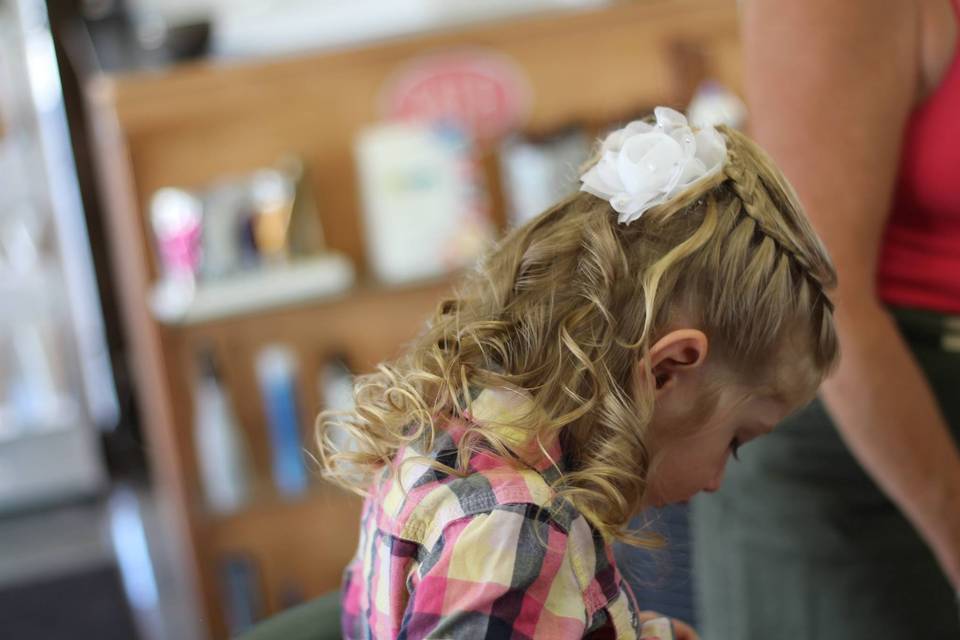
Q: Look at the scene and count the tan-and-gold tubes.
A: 1